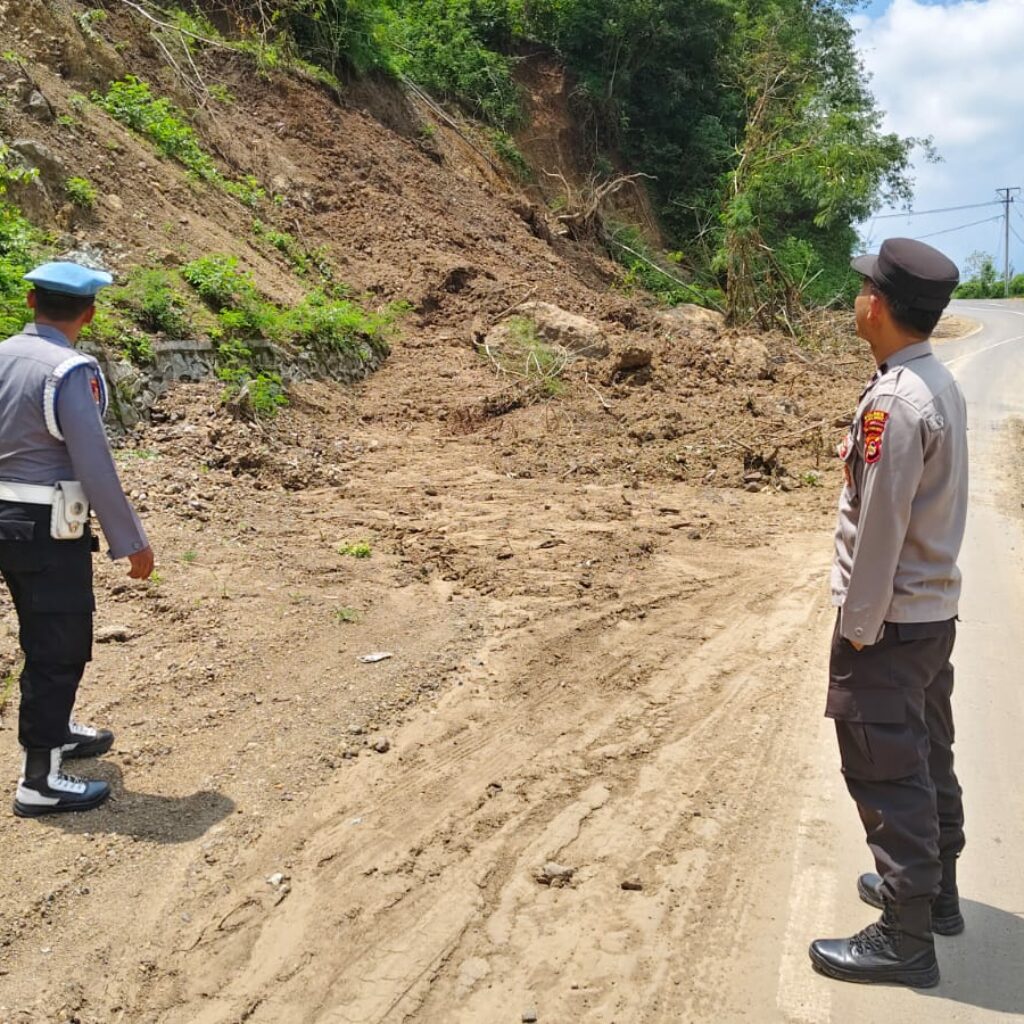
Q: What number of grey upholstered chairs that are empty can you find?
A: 0